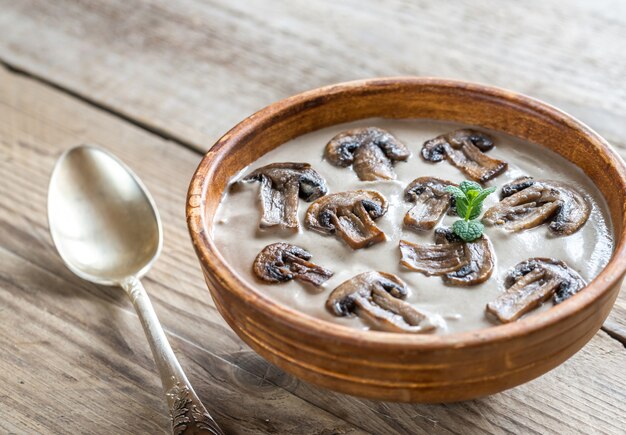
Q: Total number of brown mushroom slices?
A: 10